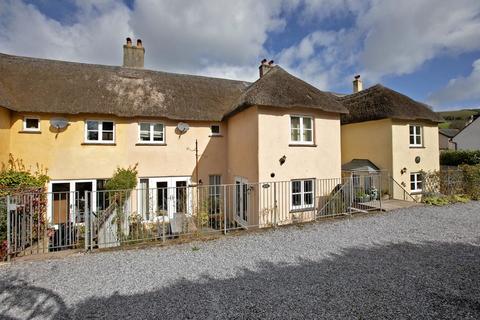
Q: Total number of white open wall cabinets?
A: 0